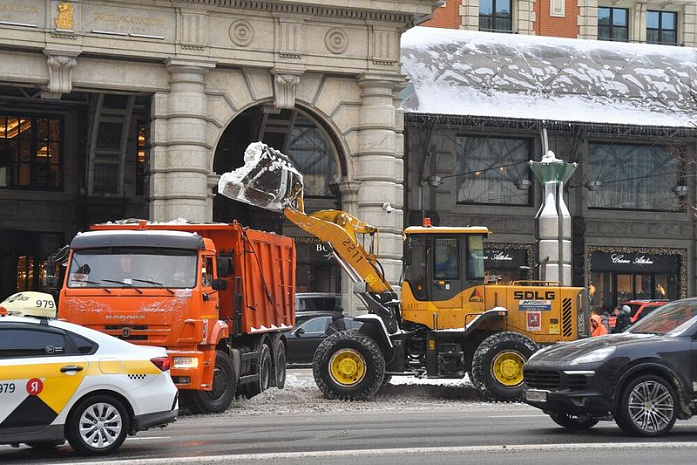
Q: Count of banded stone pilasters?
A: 2